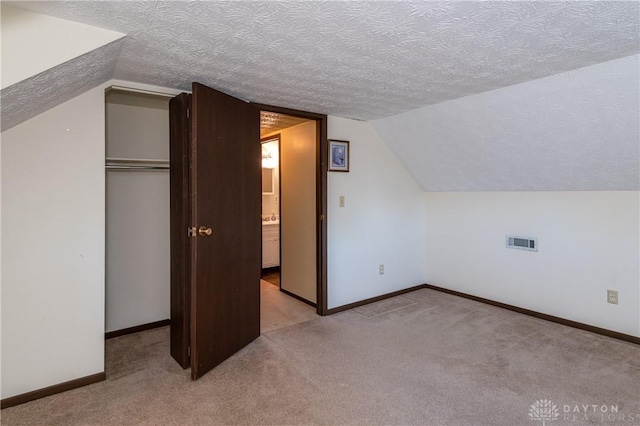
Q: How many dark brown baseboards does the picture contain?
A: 5